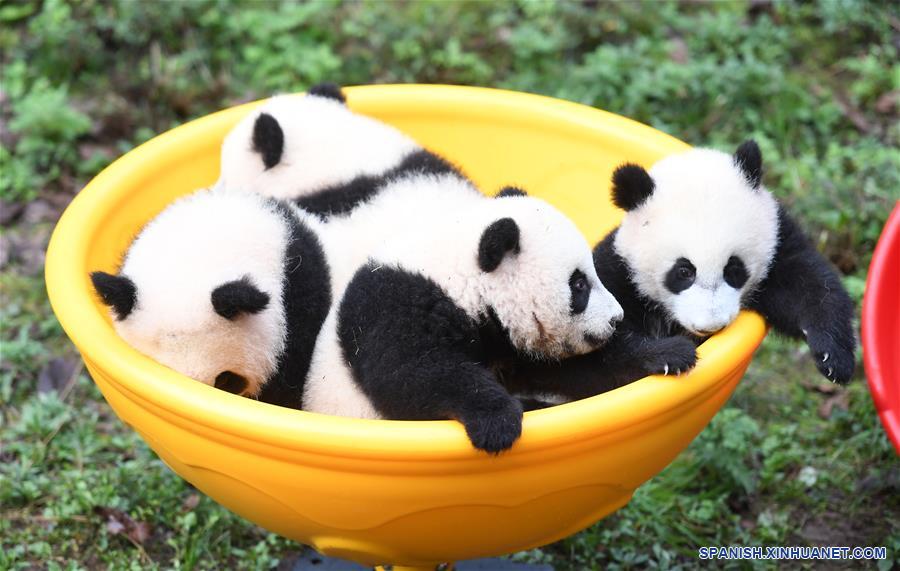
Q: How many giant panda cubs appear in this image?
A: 4